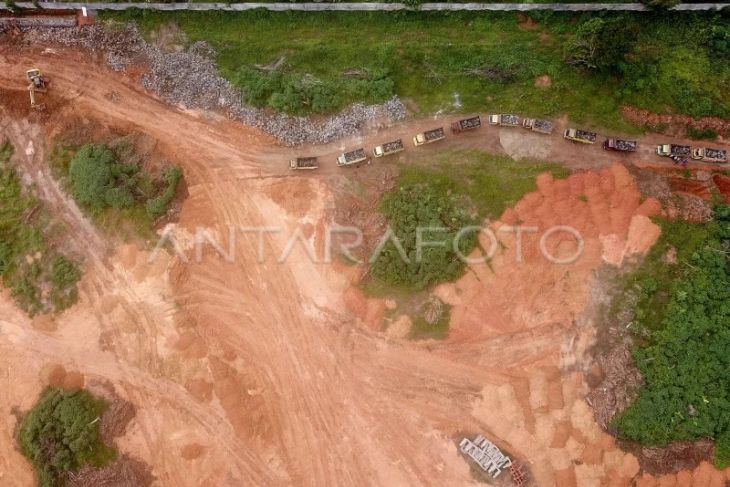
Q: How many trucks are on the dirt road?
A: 11